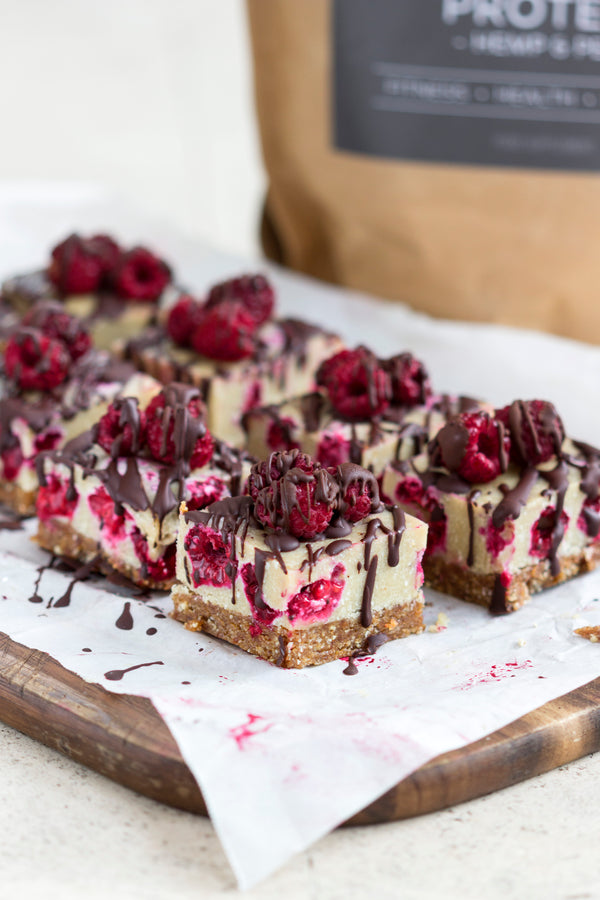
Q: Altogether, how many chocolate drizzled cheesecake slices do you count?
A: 7